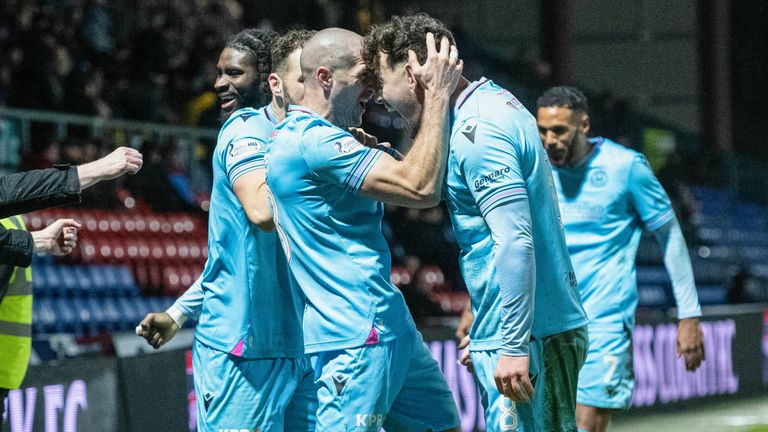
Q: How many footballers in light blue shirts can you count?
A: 5